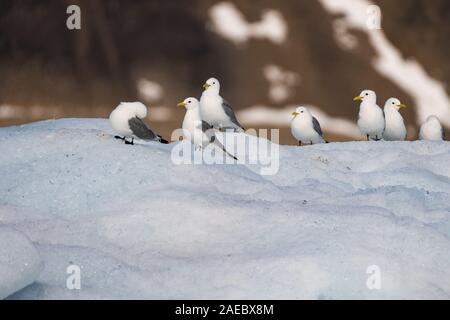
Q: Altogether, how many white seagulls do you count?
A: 7